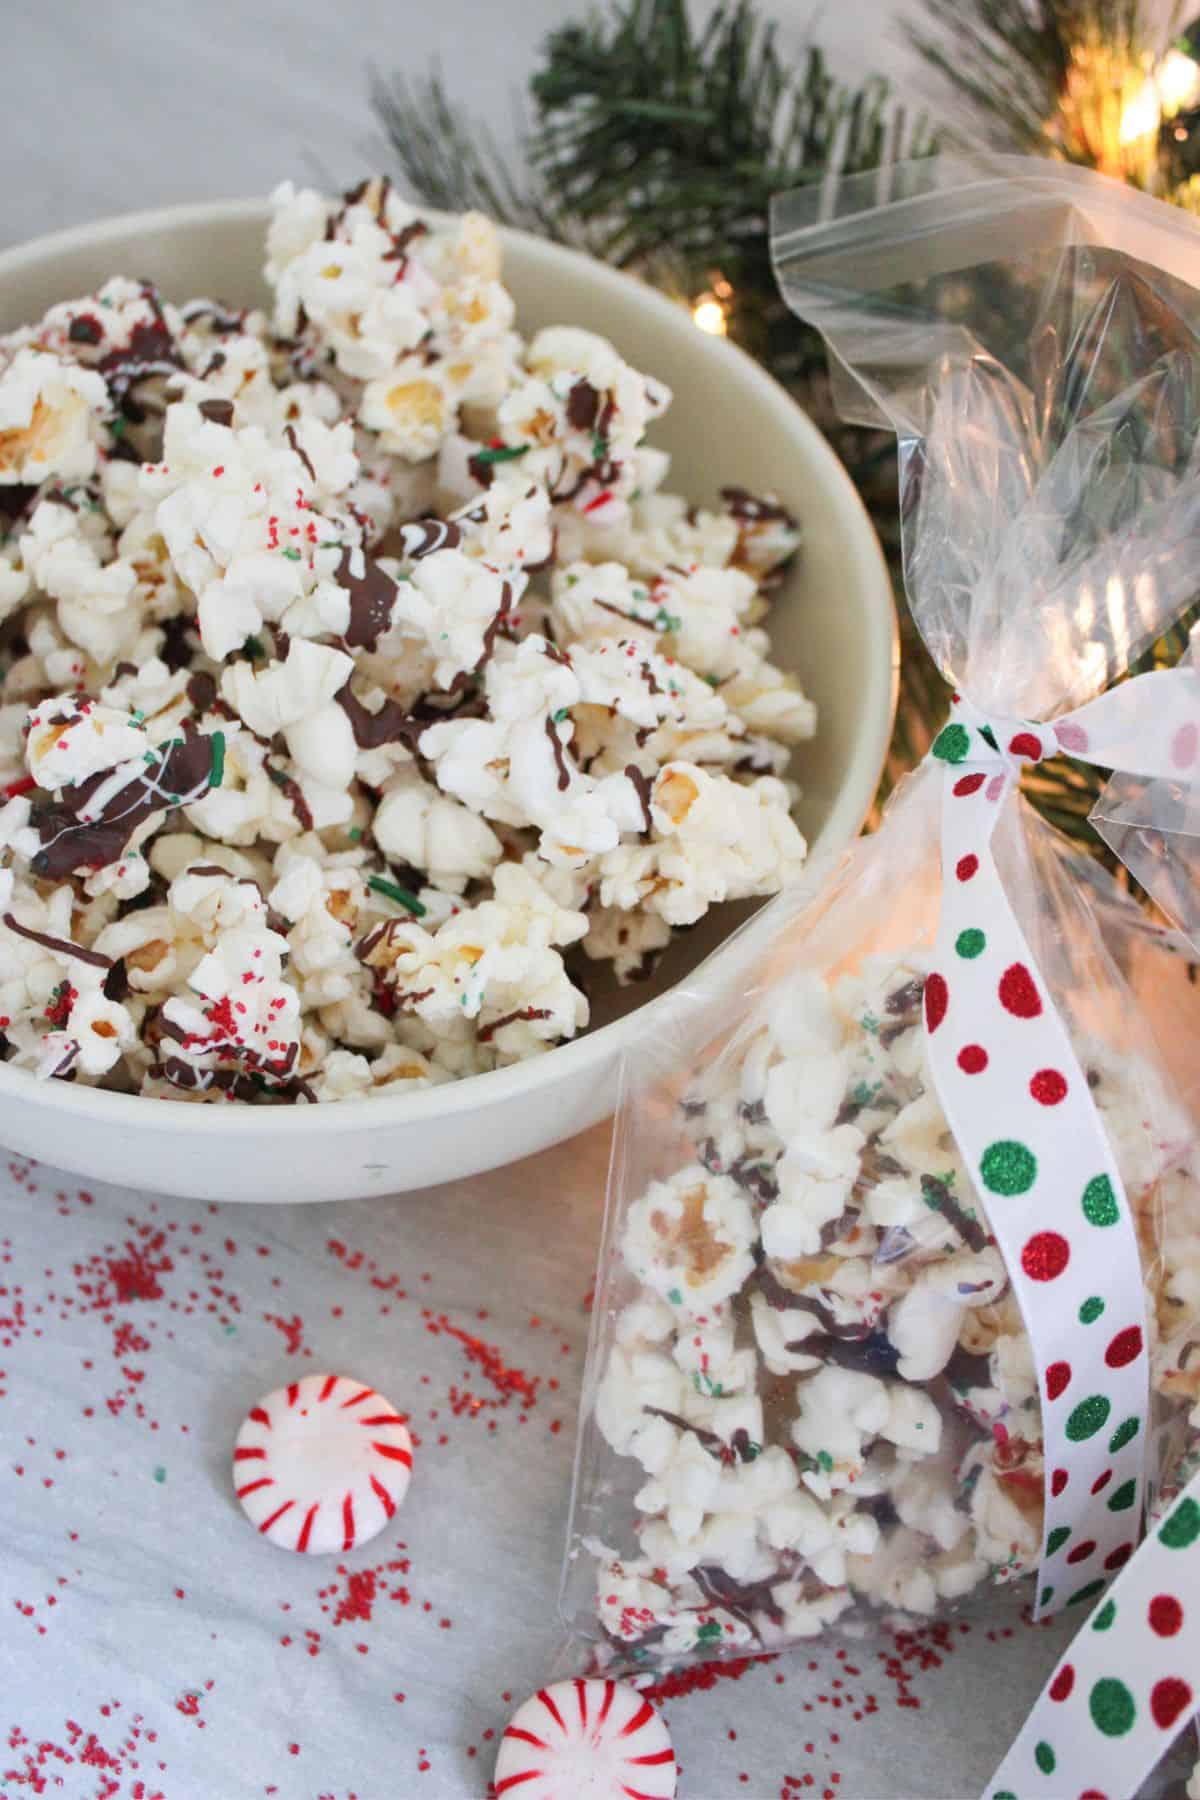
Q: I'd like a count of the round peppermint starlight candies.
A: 2